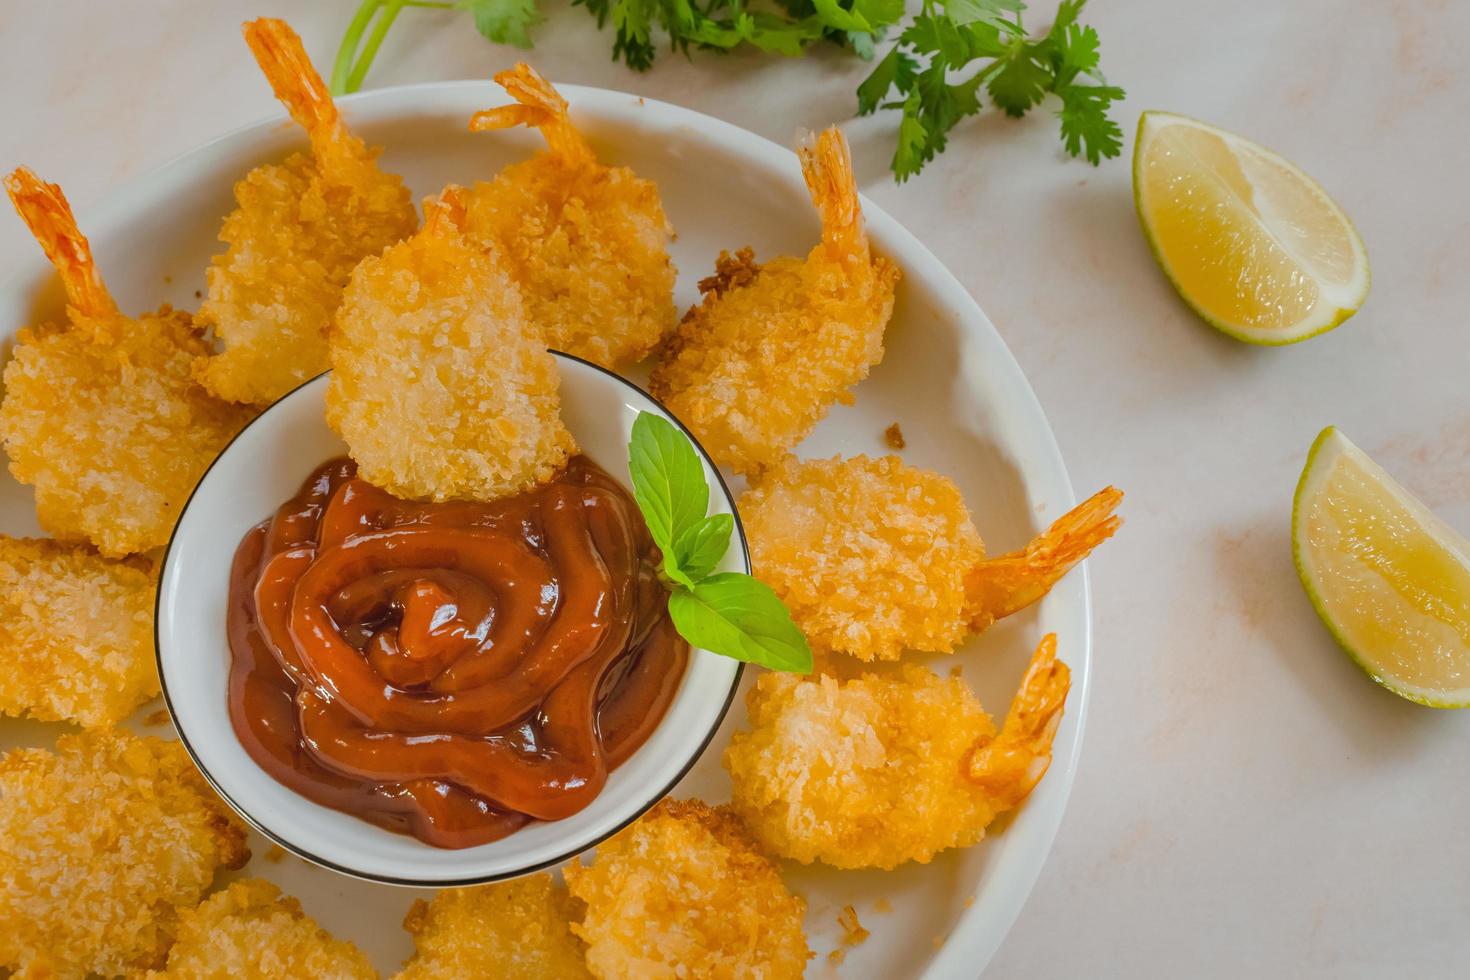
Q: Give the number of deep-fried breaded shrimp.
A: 12